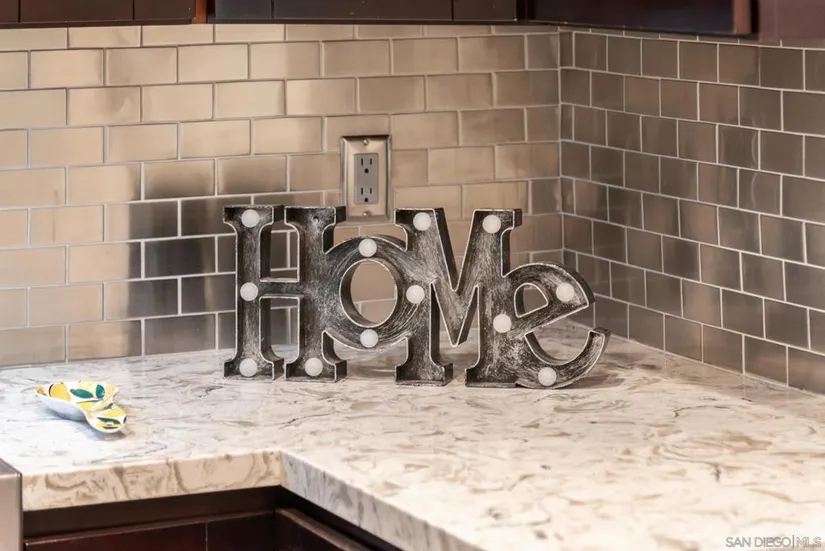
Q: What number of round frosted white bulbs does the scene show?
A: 12